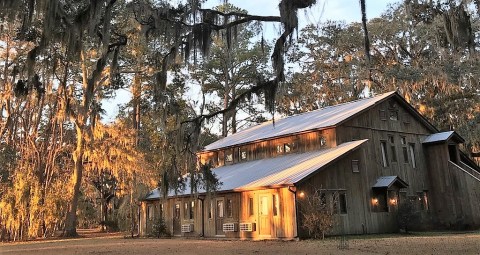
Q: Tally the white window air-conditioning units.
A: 3